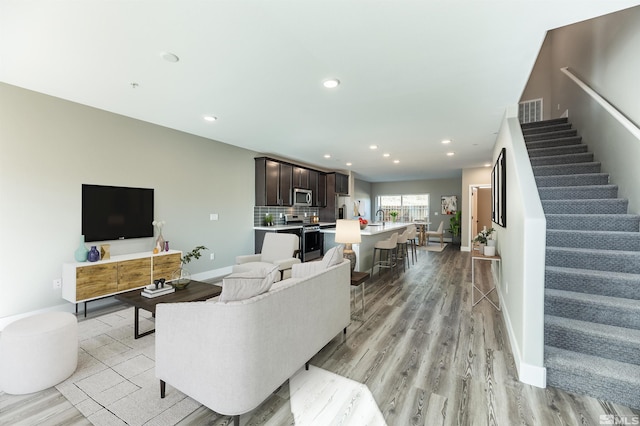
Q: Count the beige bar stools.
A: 3